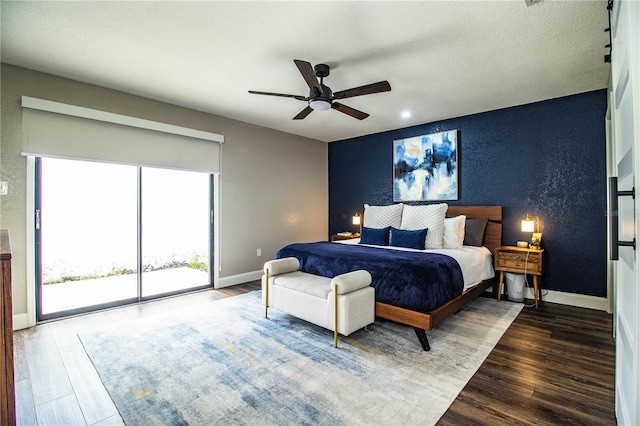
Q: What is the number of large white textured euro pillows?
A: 2